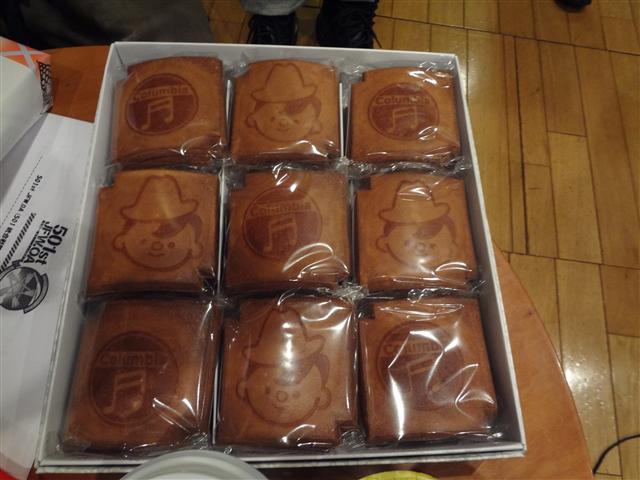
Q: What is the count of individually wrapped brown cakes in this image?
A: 9